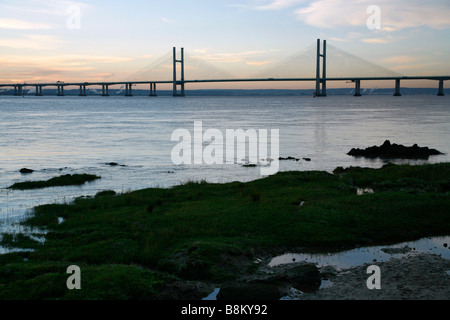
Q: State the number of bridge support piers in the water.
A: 12